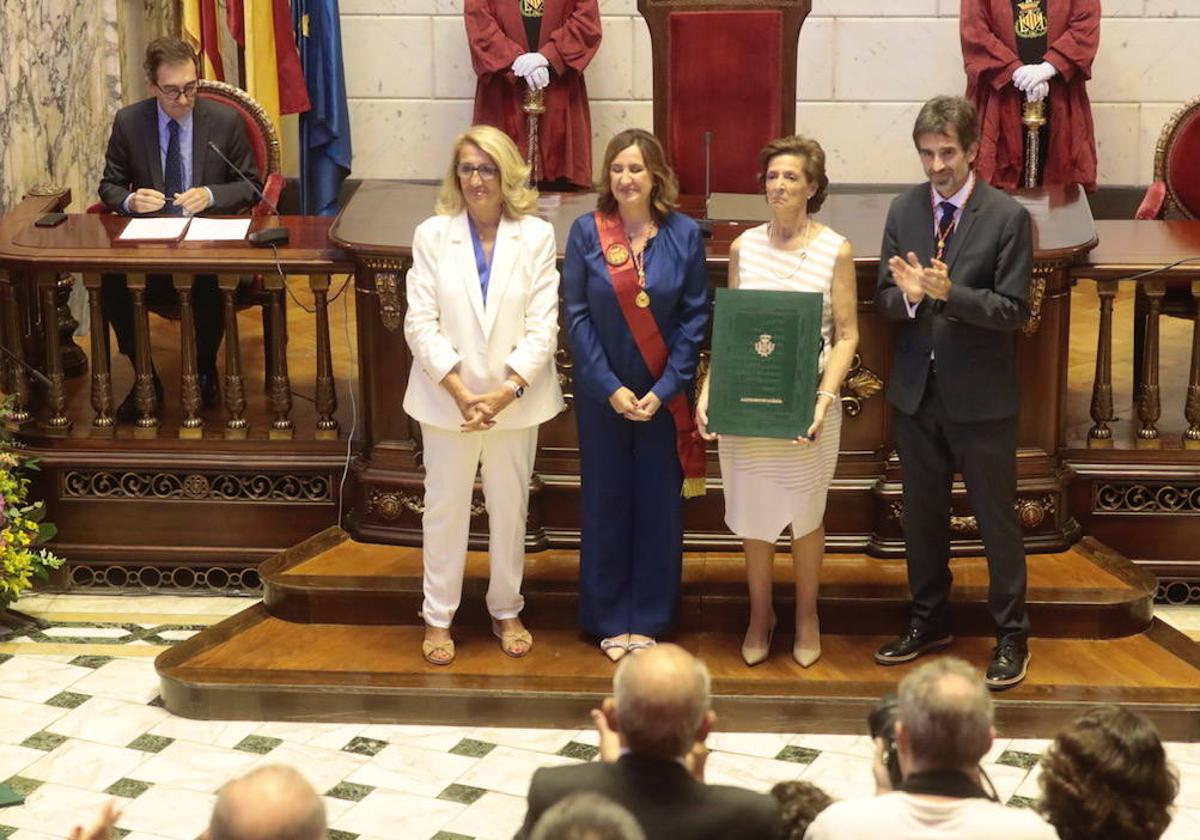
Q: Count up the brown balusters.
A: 11